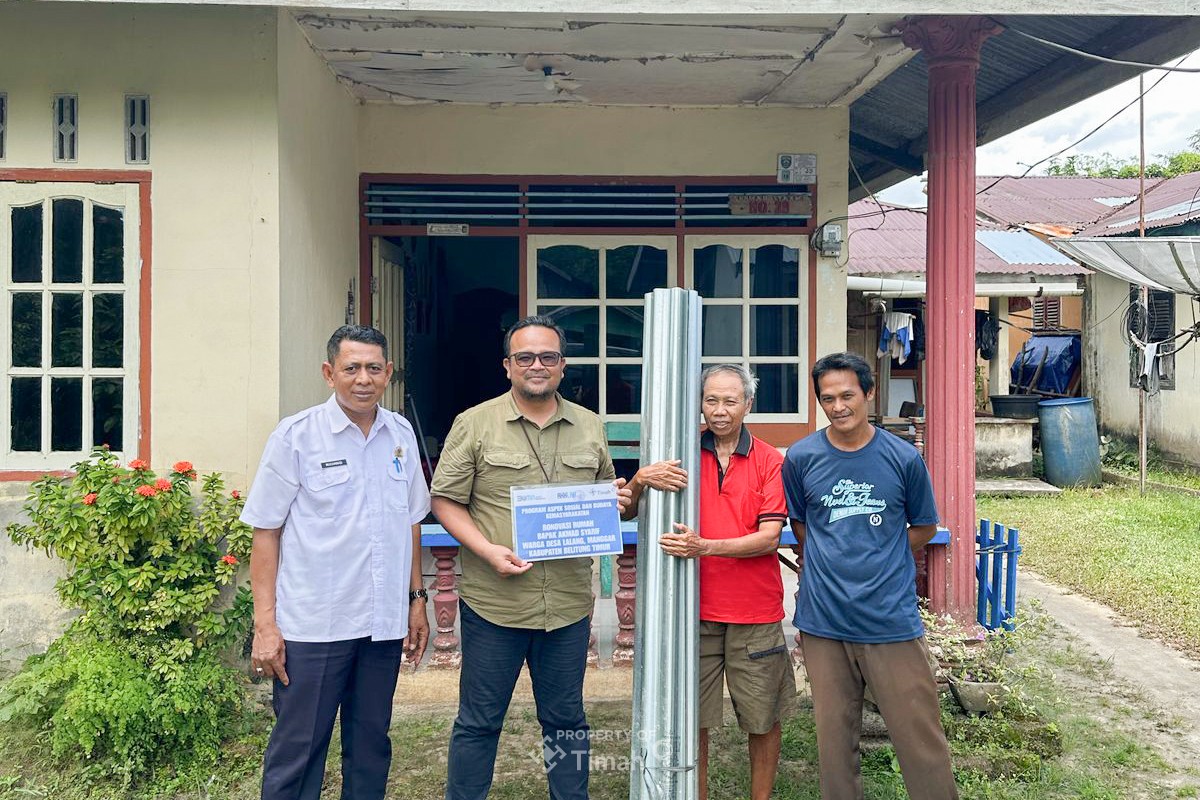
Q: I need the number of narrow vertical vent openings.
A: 3